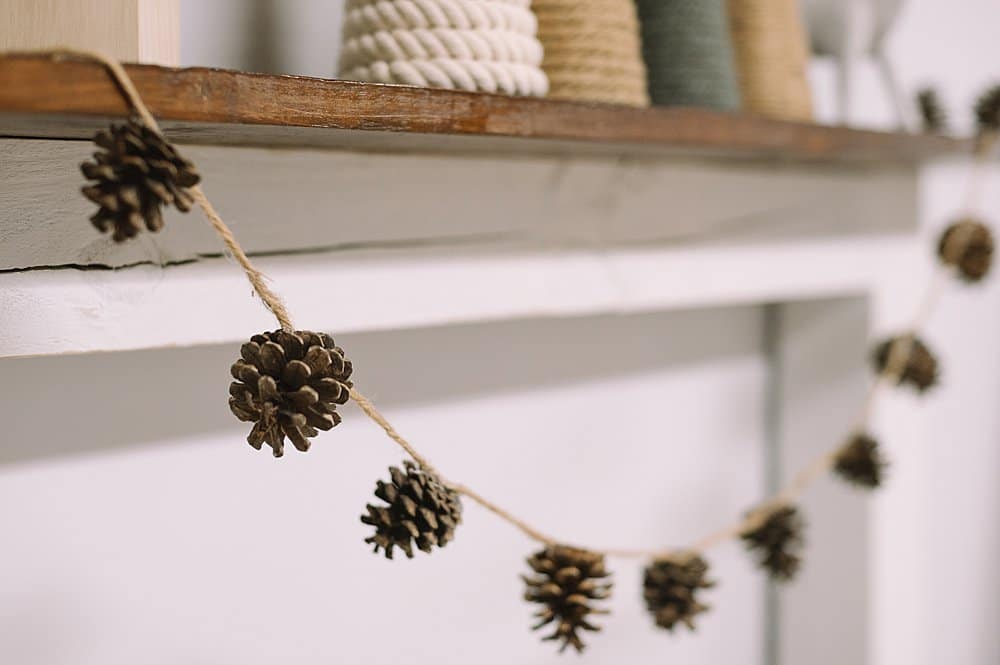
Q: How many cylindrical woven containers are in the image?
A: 4